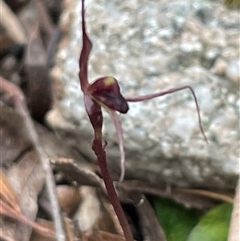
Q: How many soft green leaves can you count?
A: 2